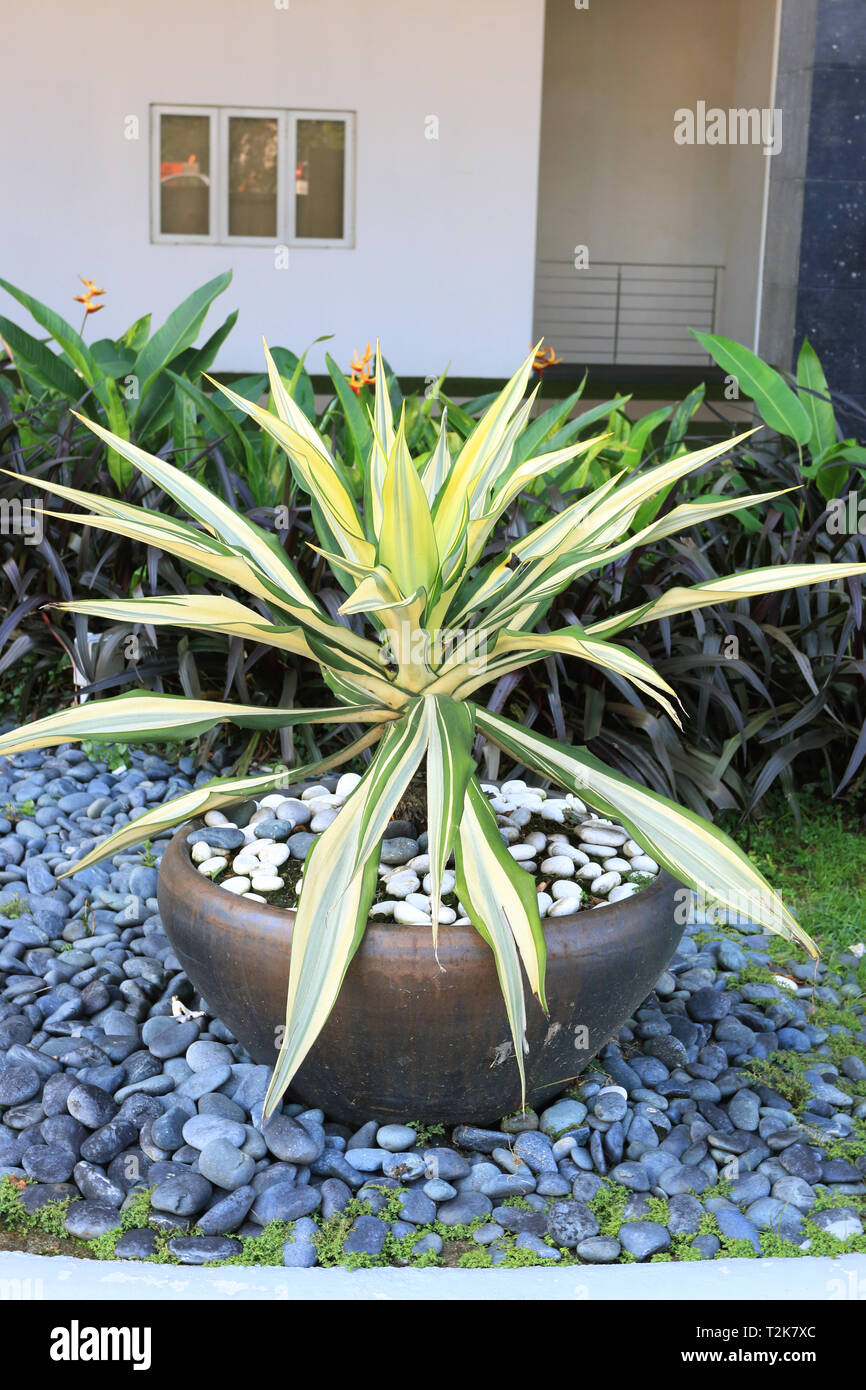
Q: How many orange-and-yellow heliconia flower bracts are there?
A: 3